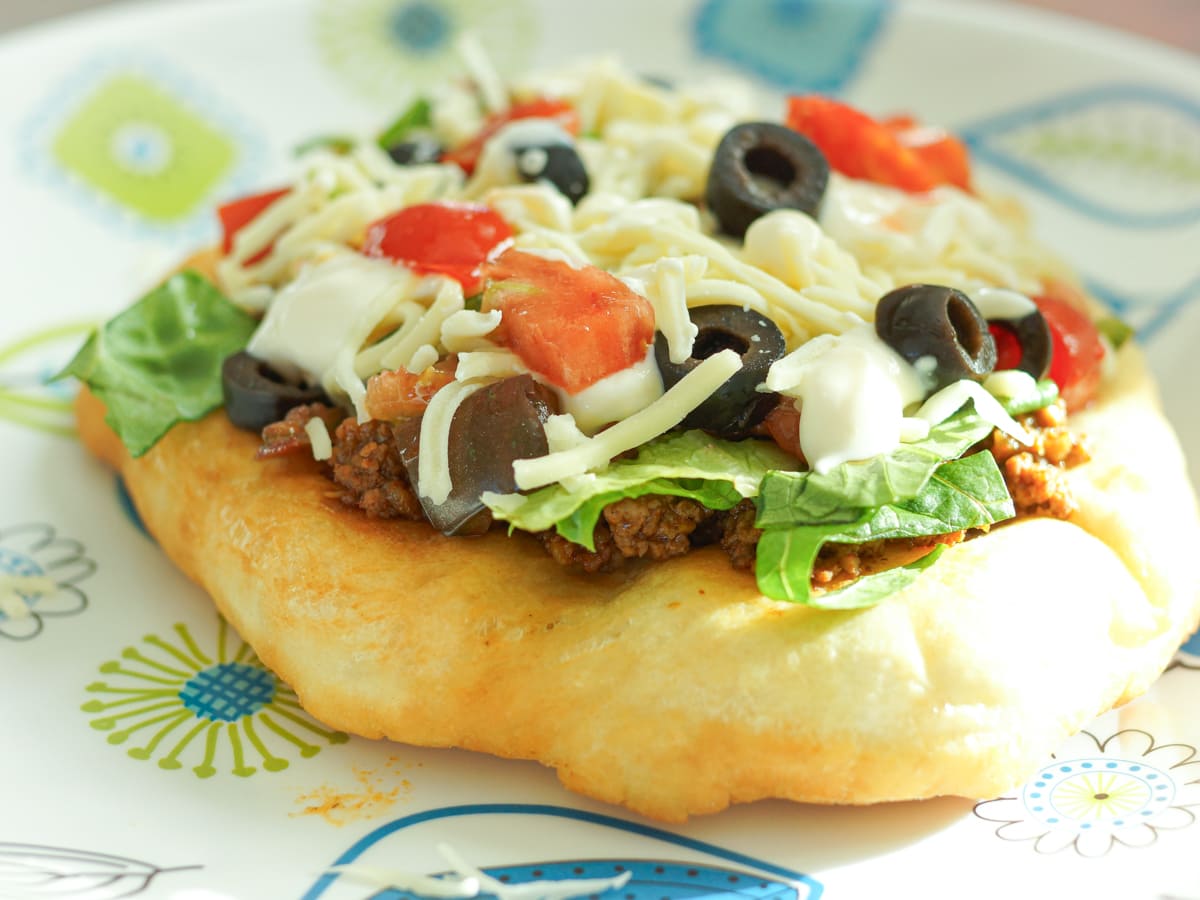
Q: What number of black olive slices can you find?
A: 7